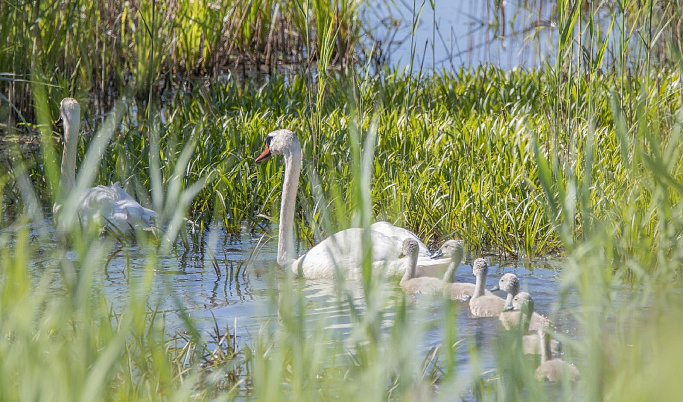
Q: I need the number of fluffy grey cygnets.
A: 6